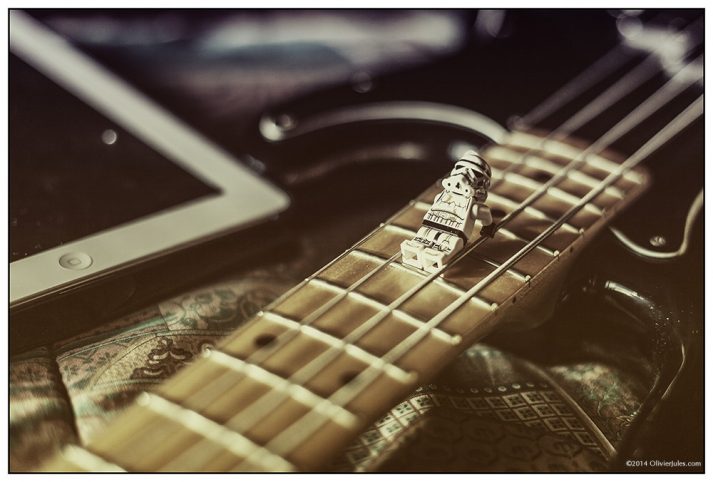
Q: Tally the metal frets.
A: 12